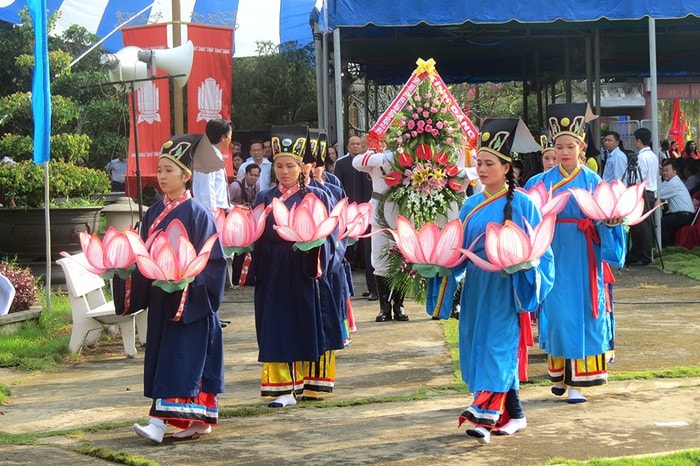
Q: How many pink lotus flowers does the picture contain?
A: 9